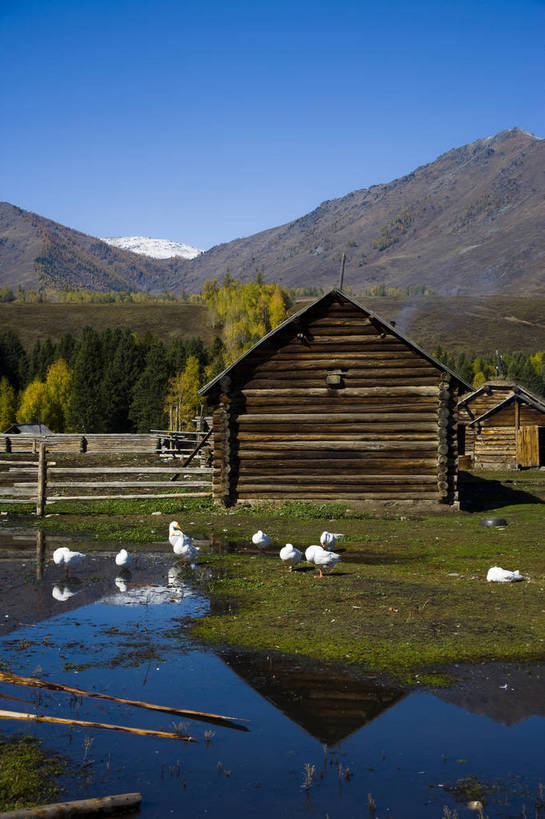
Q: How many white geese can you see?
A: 9